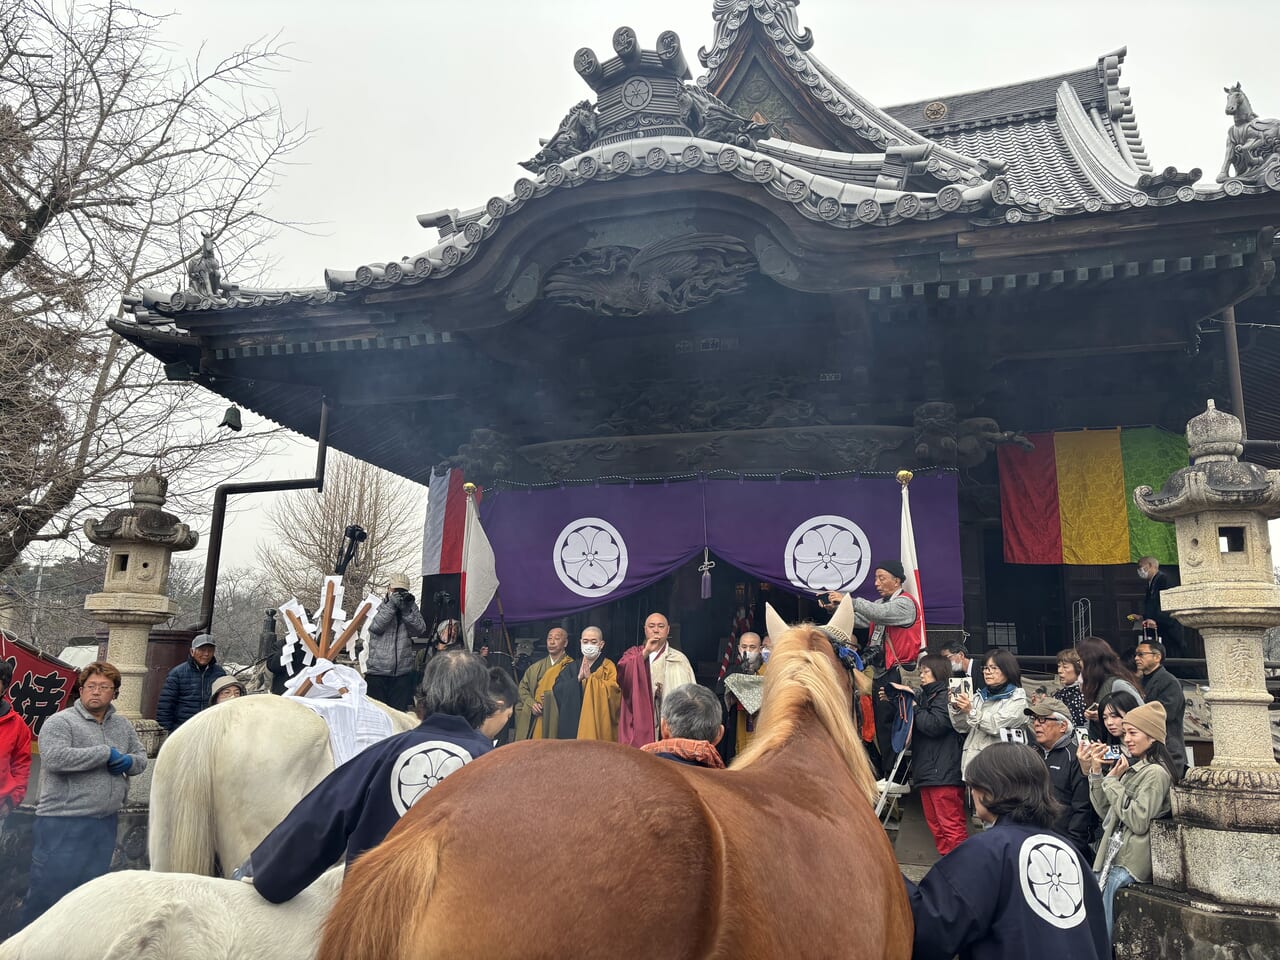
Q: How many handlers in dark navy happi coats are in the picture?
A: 2